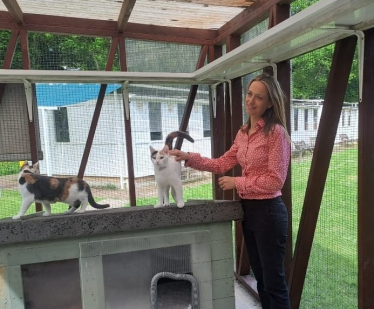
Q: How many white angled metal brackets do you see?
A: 6